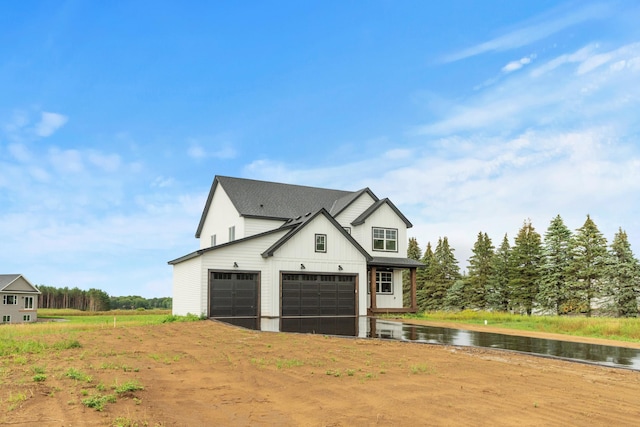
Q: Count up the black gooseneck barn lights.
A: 3